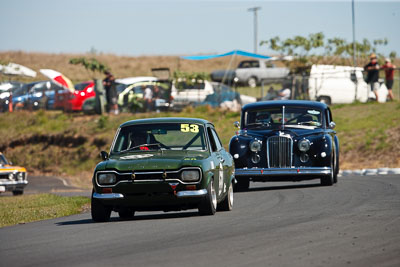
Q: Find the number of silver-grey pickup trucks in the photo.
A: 1